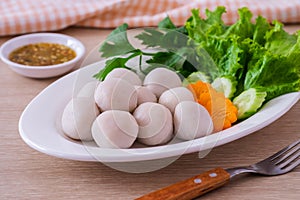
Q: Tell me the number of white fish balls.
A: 10